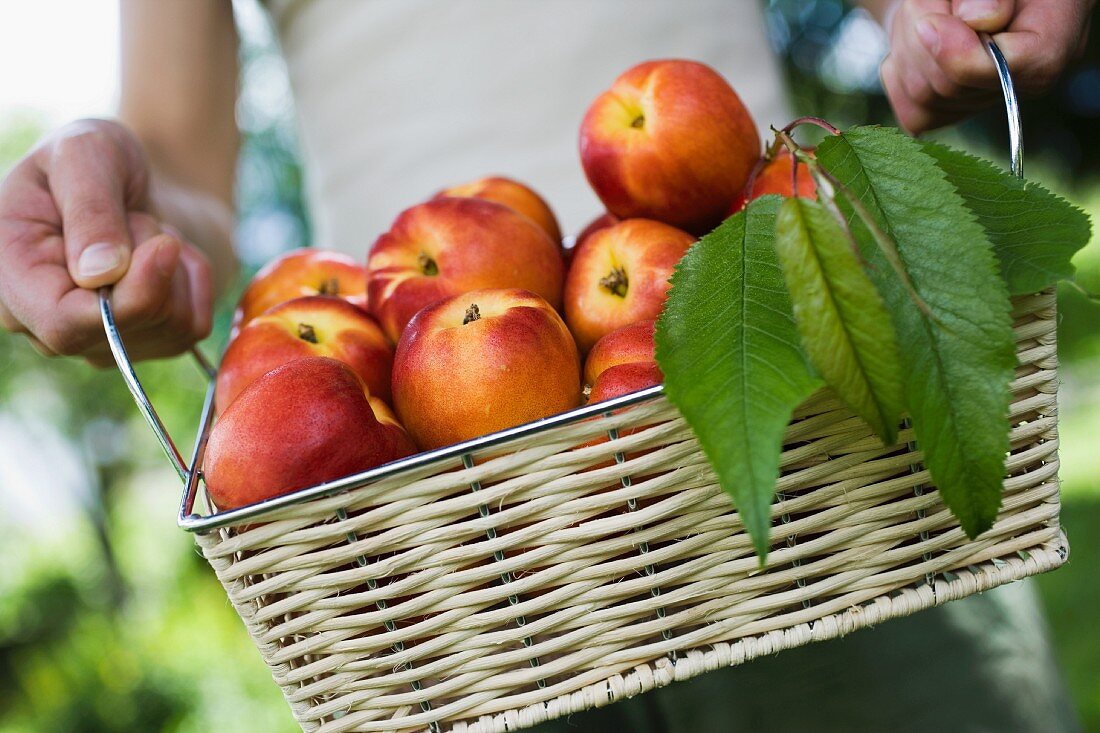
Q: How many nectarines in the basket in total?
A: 11